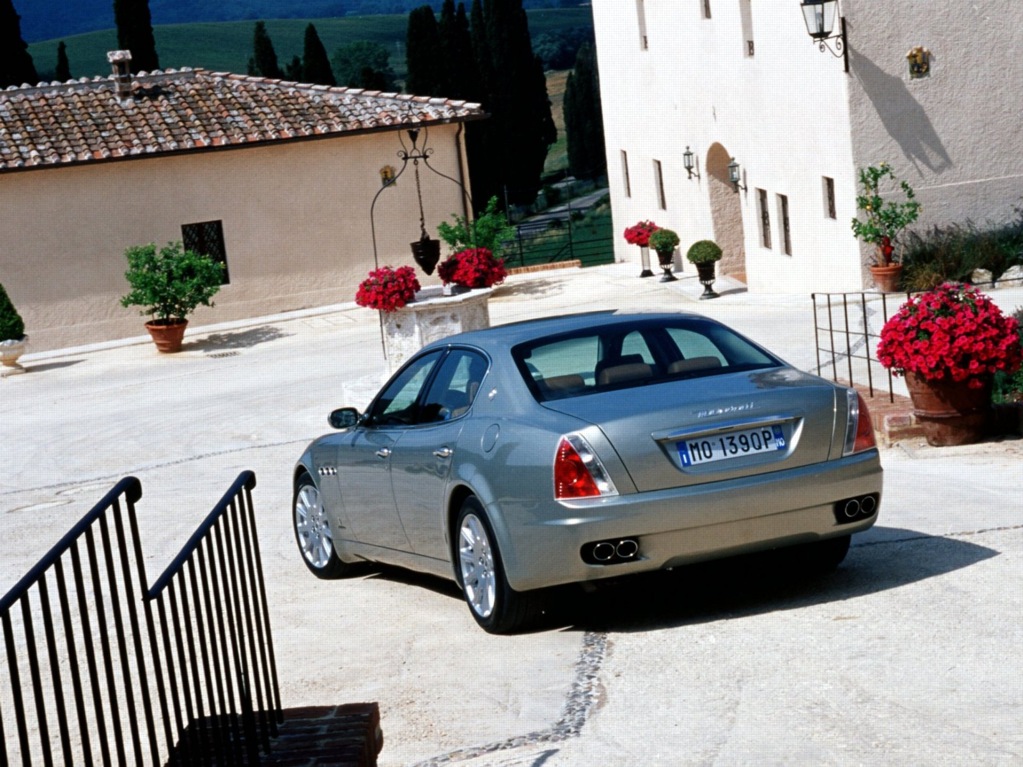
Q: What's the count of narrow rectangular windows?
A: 8